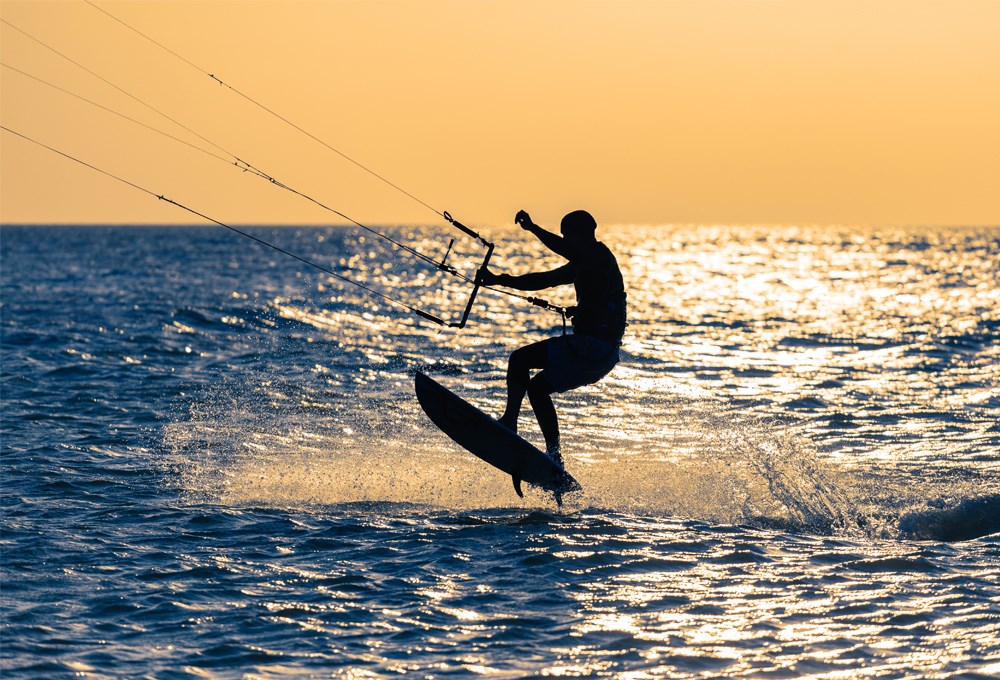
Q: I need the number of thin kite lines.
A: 4